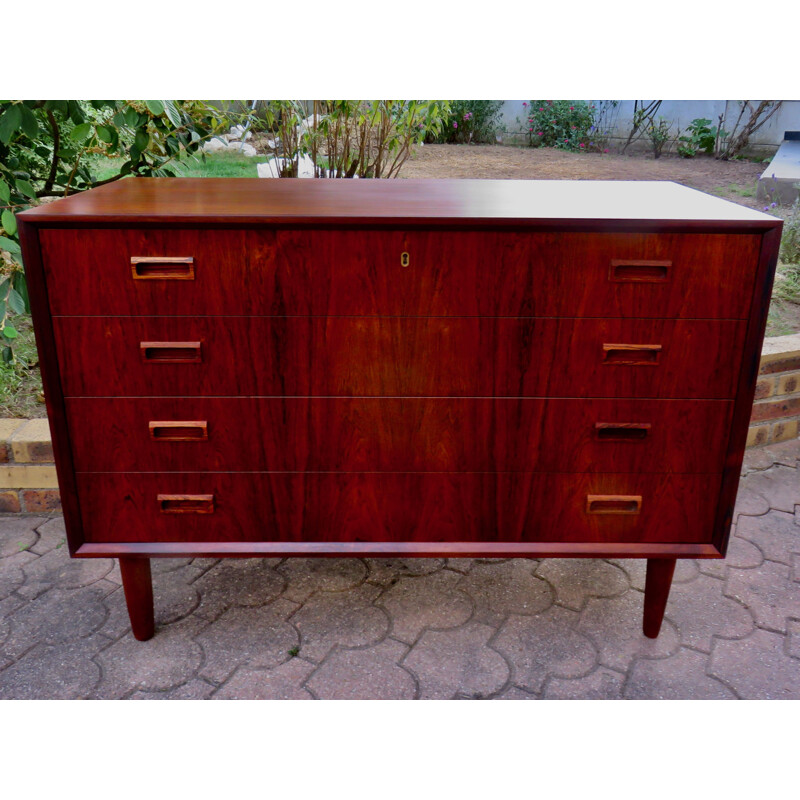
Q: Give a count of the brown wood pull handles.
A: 8